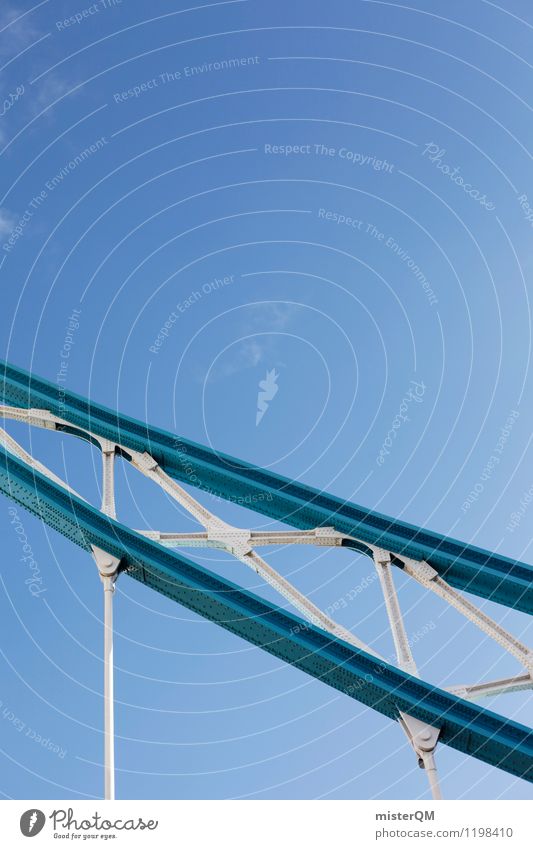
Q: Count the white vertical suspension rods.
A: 2